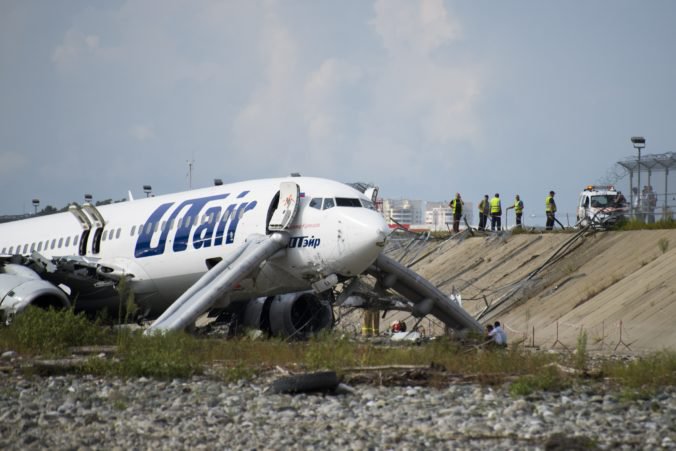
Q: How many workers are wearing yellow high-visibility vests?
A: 5